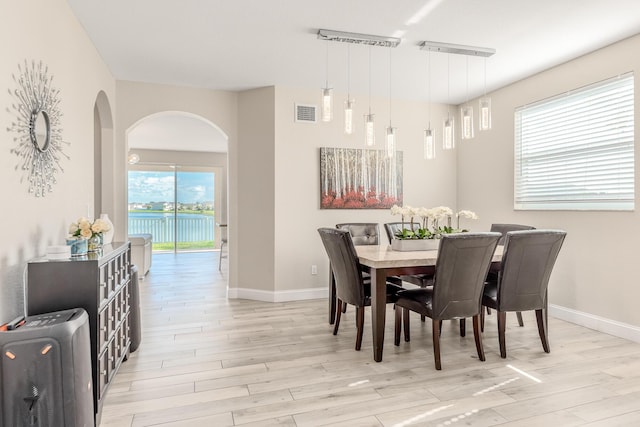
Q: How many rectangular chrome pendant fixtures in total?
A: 2